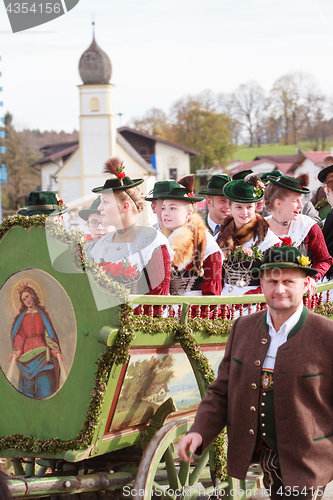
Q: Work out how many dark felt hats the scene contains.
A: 12